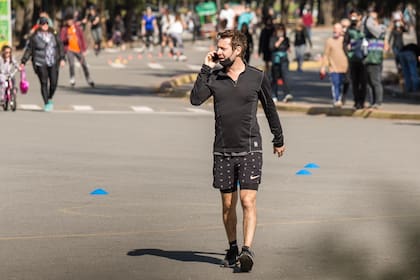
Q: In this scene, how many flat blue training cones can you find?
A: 3